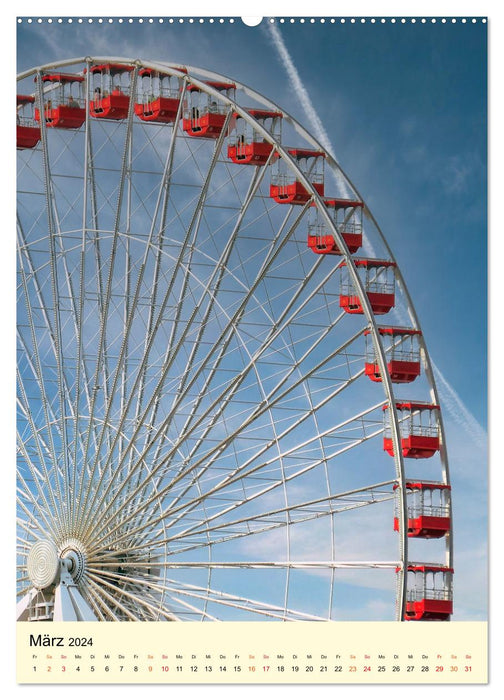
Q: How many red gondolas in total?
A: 13